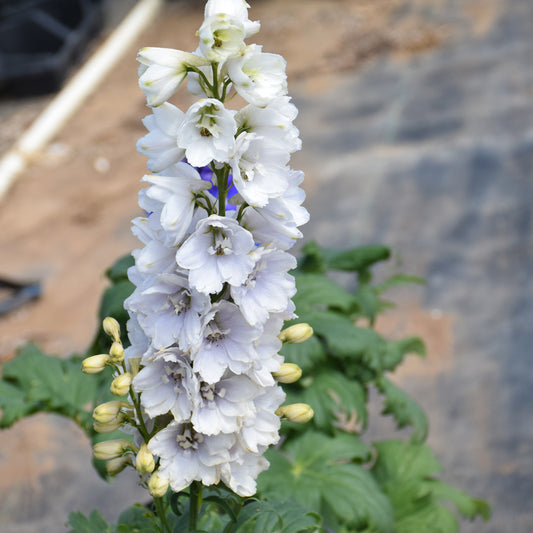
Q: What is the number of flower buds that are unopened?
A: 13